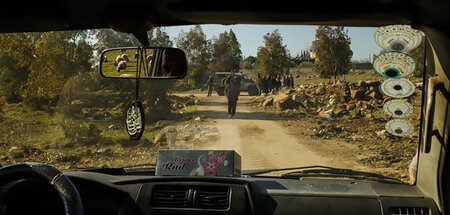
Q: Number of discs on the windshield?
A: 5